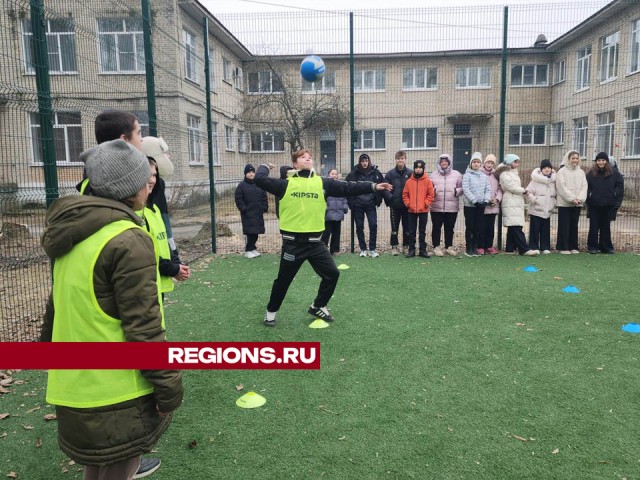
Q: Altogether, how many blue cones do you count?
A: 3